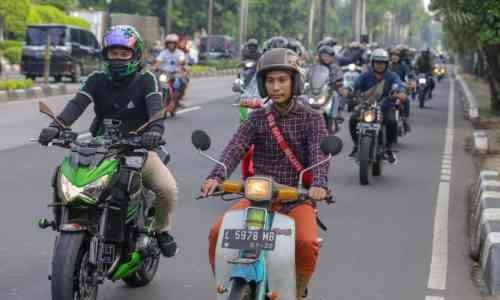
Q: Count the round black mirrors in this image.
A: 2